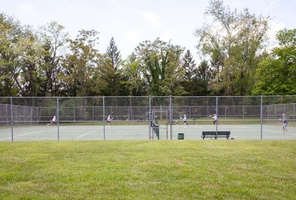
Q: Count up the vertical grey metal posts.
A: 7